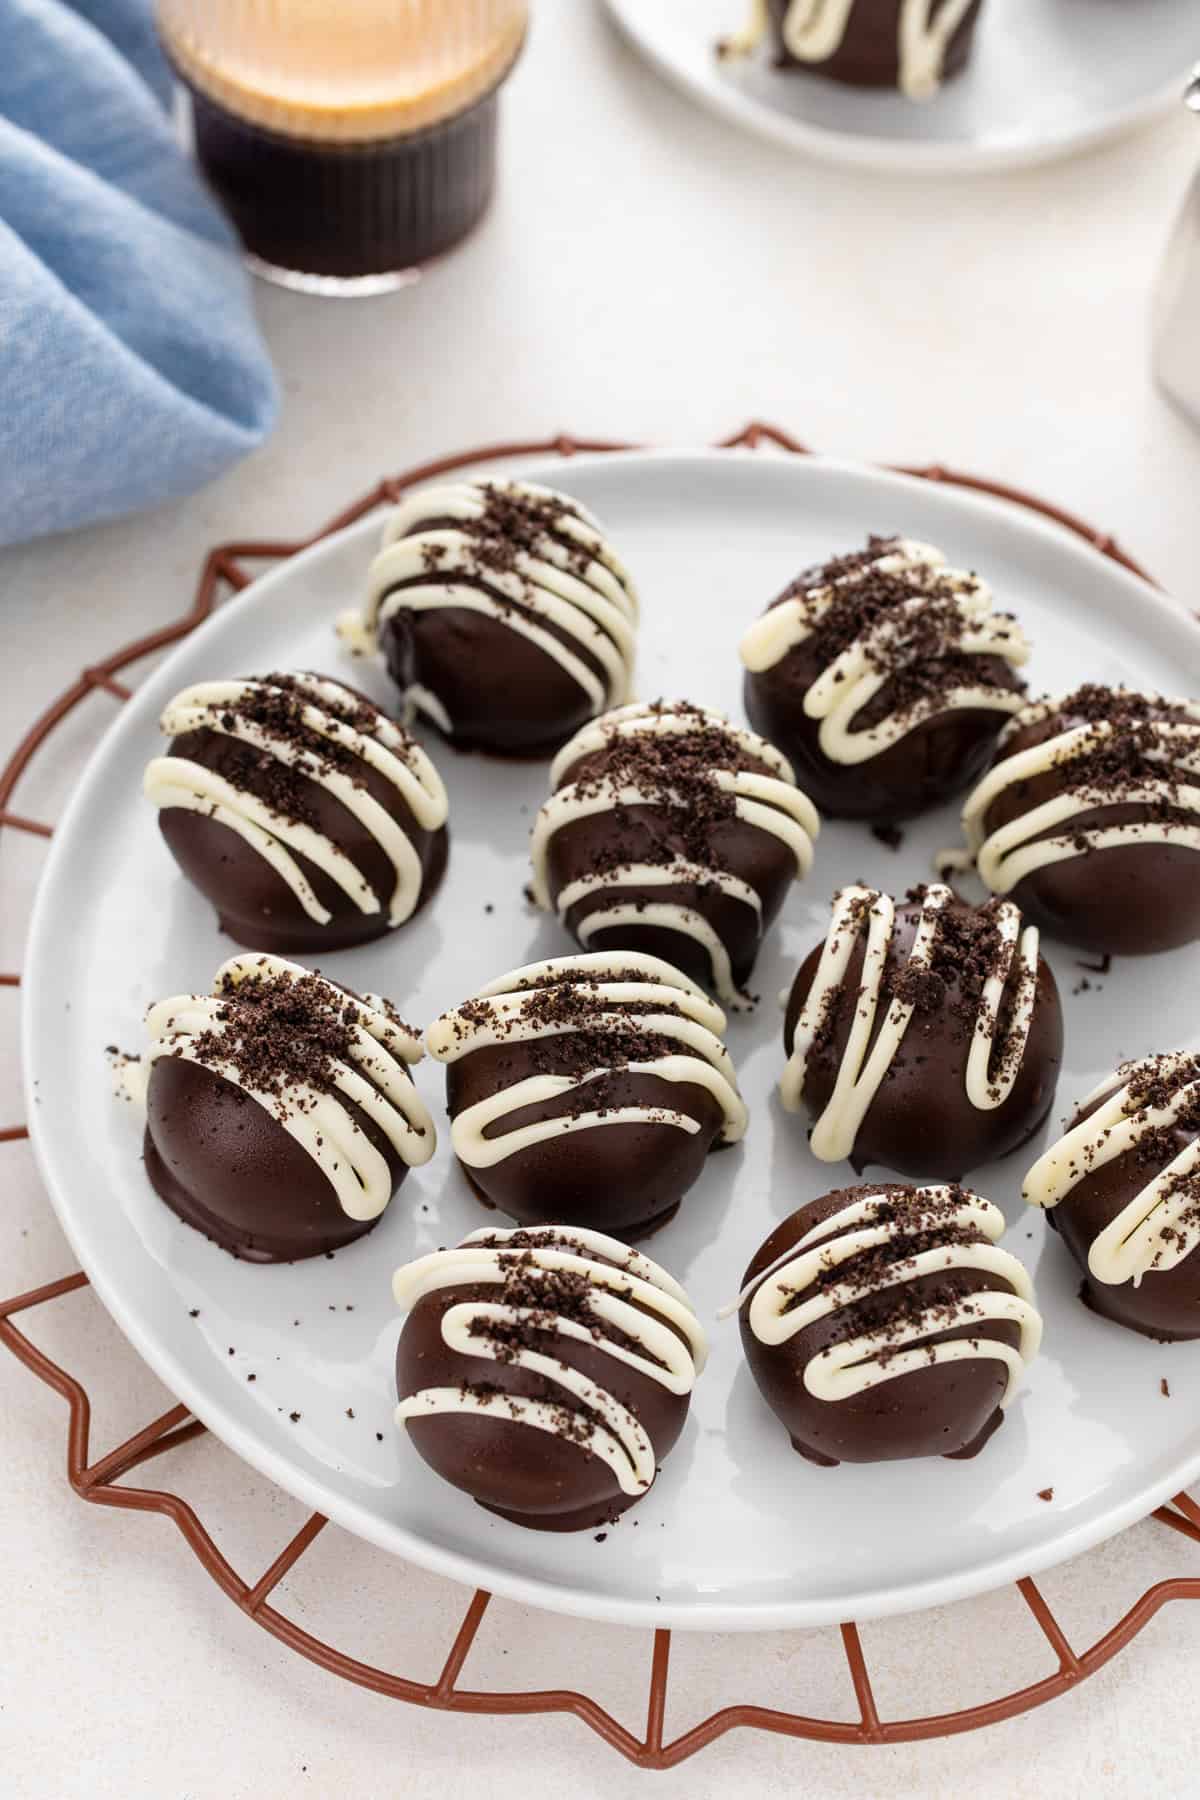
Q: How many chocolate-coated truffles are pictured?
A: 12